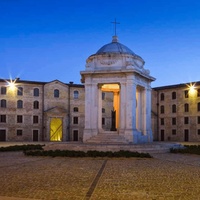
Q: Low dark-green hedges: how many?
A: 3